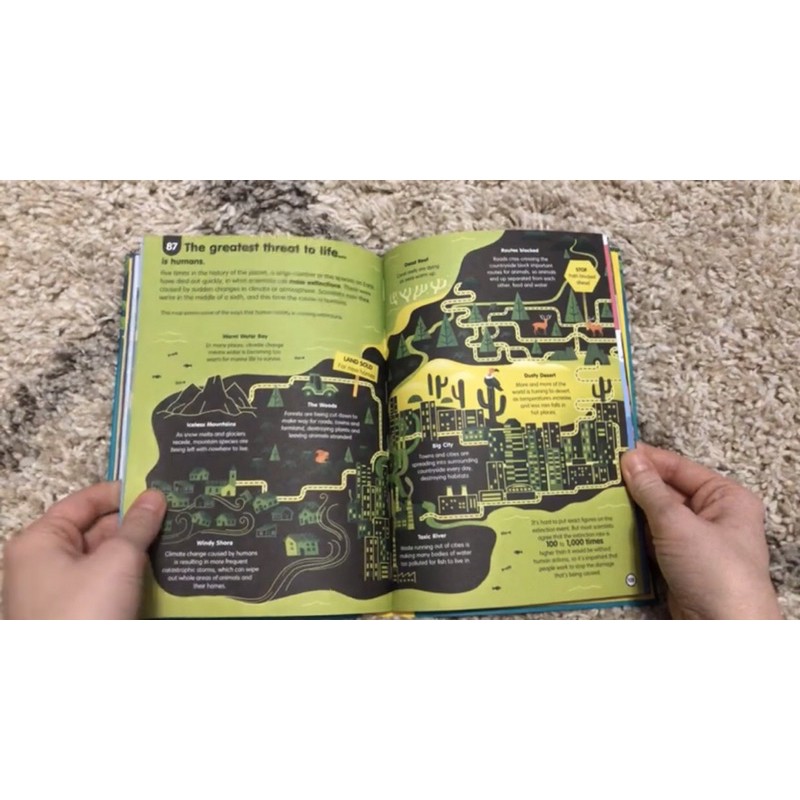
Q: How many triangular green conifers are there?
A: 15